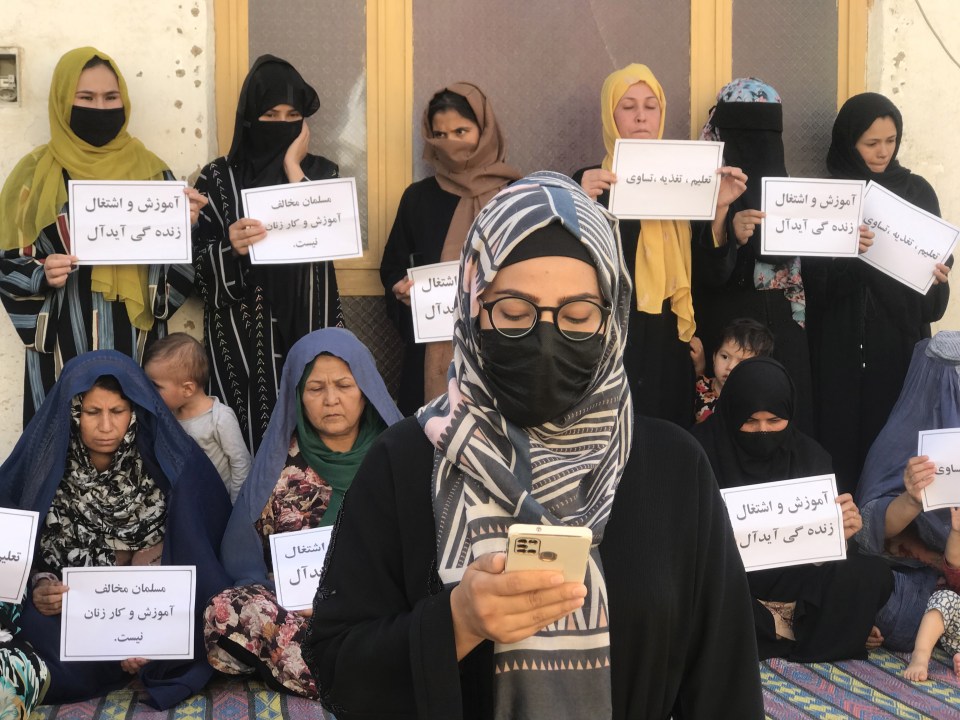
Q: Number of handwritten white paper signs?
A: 11